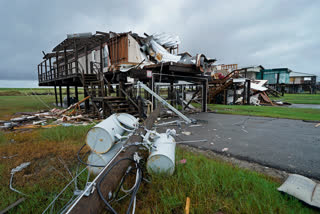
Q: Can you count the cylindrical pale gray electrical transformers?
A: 3